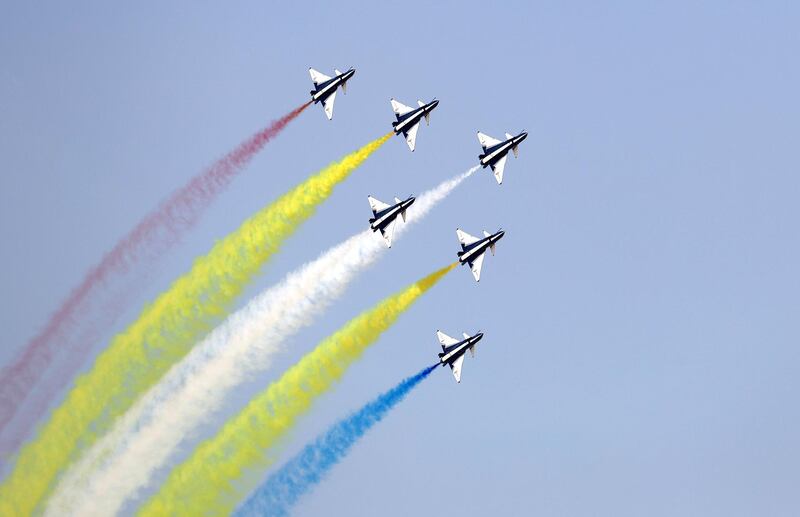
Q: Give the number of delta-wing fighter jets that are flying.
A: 6